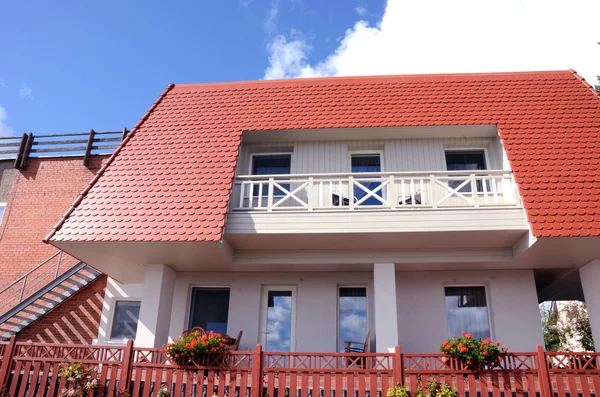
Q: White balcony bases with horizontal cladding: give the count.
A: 1